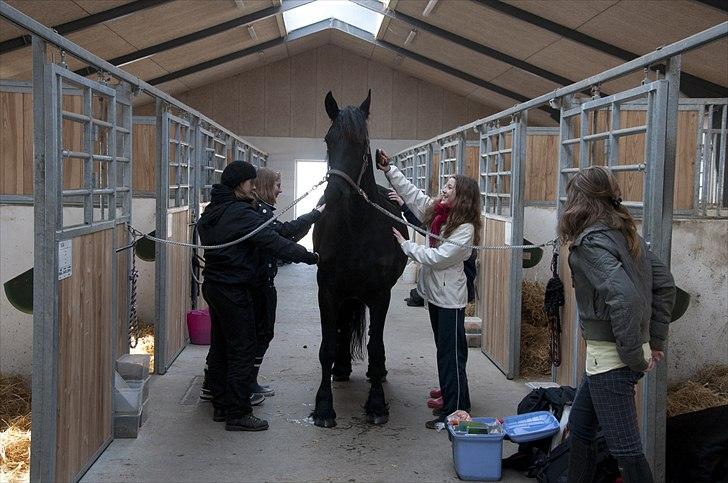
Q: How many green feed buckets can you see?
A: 4